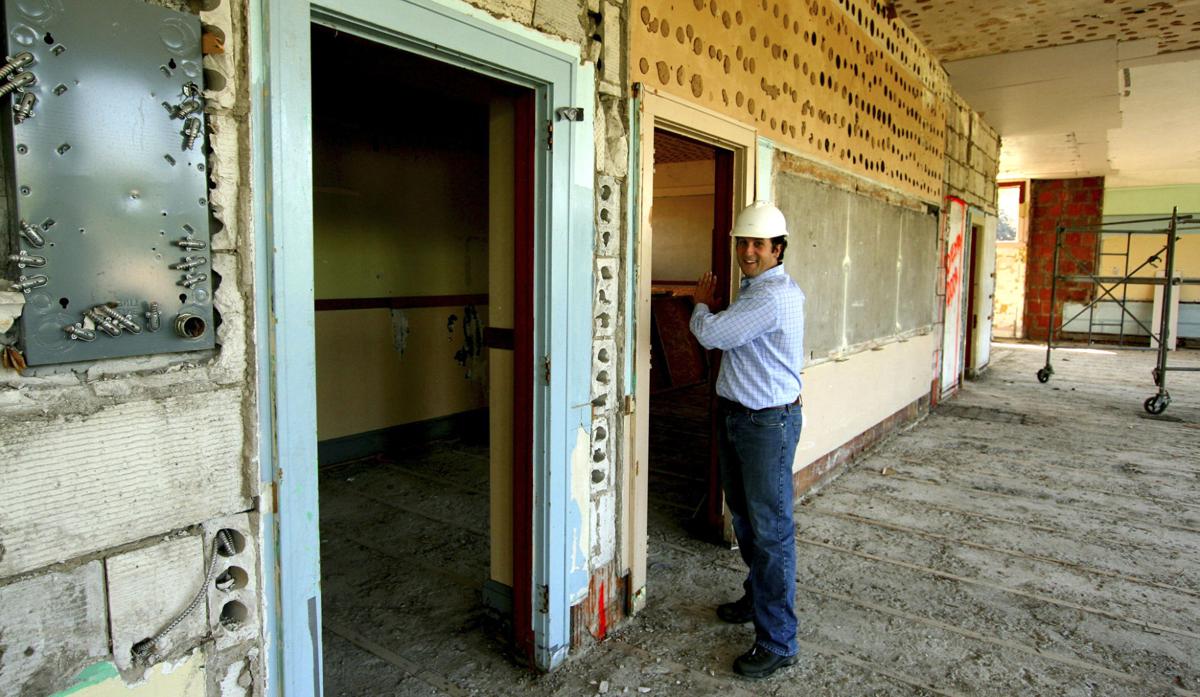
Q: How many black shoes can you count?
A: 2